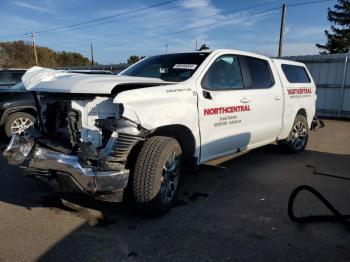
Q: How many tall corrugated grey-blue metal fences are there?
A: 1